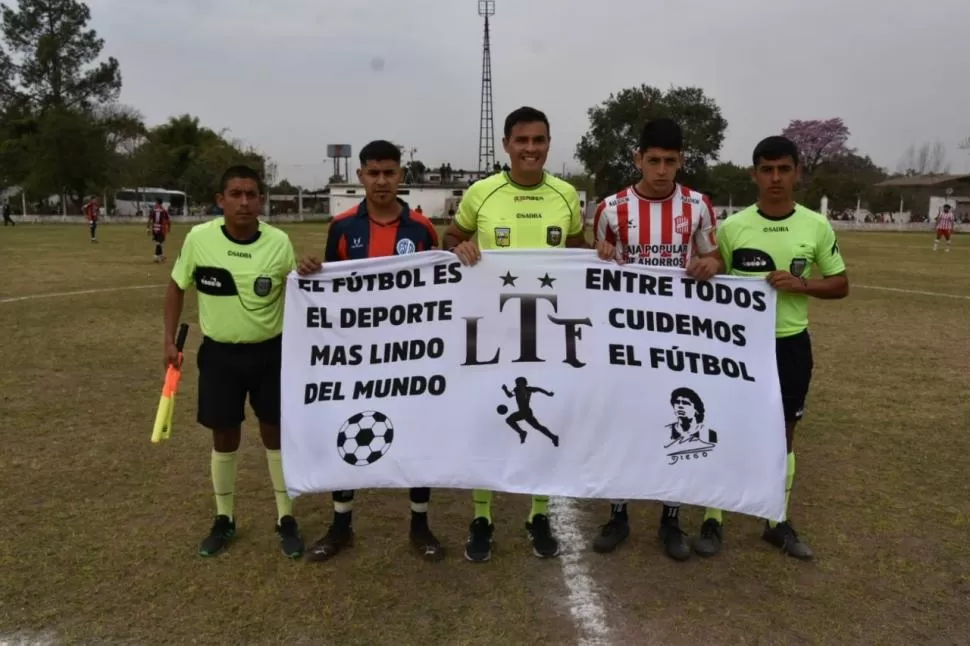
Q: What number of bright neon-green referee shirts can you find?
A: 3